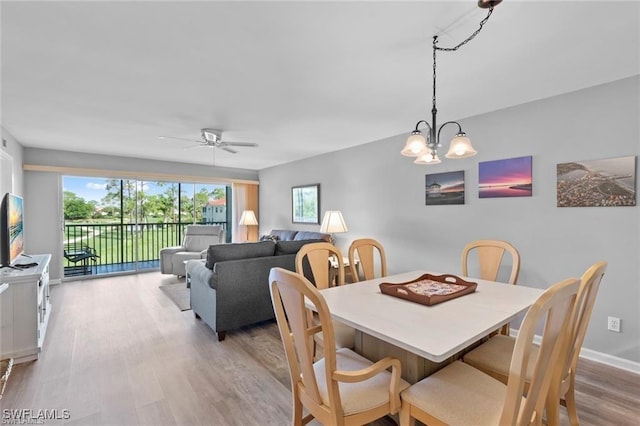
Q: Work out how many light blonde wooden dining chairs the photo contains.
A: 6